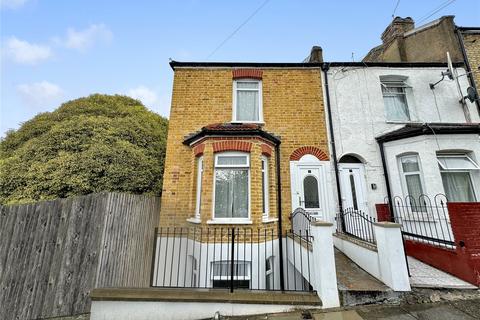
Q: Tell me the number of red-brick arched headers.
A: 5